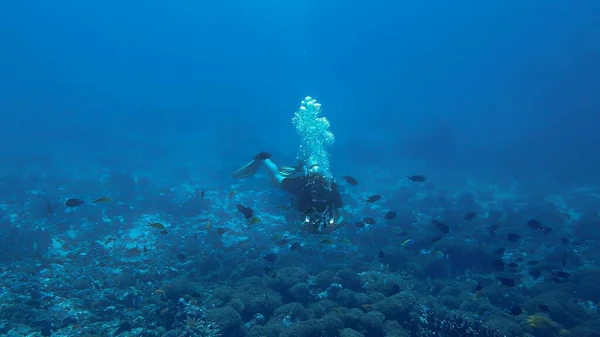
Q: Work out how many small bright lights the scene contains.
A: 2